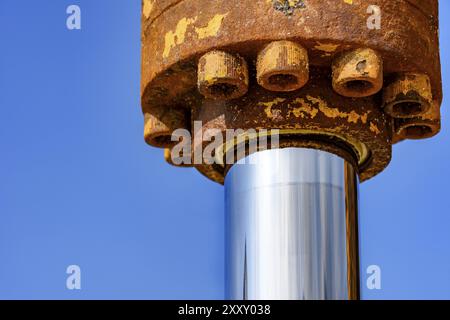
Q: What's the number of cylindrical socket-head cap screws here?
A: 7